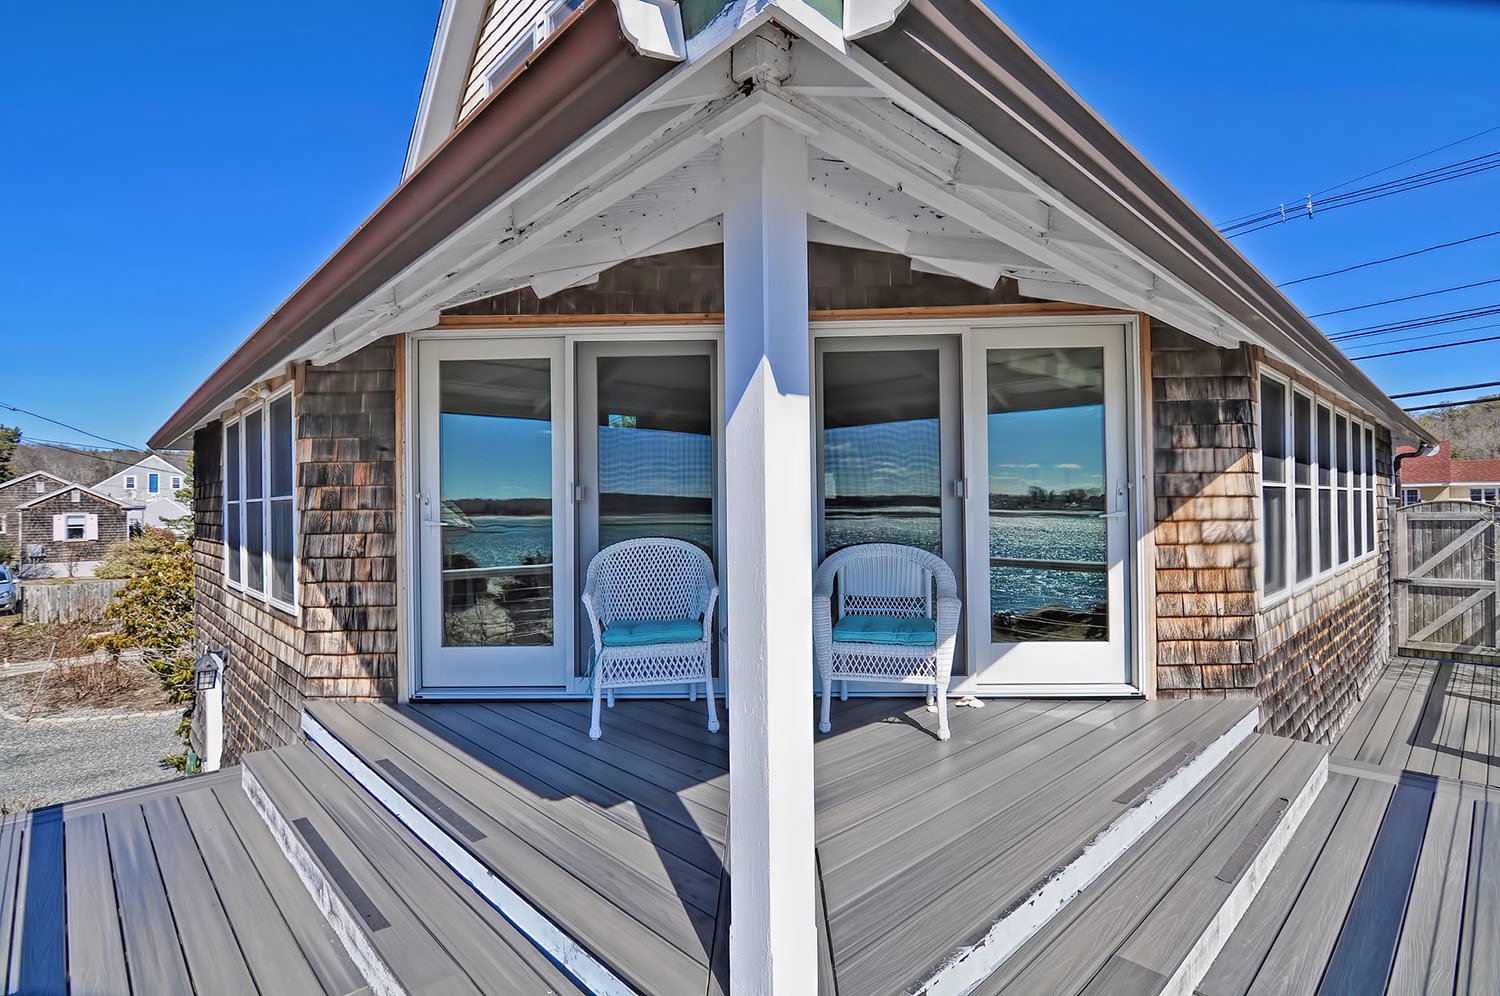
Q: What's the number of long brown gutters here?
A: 2